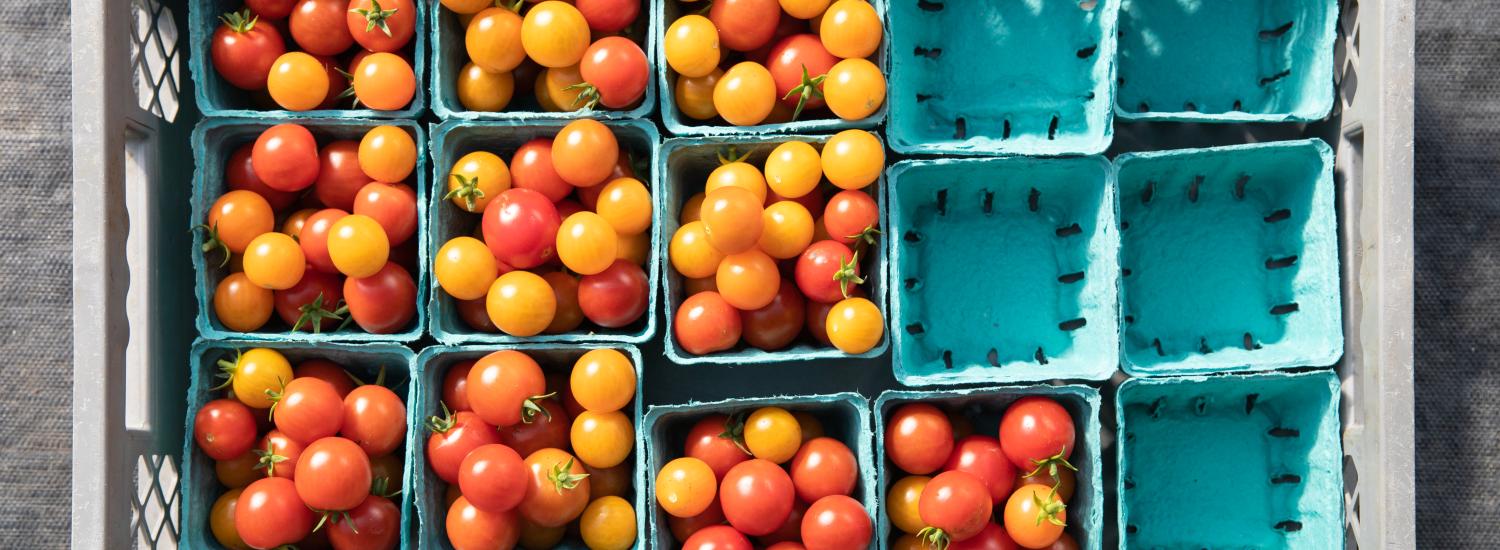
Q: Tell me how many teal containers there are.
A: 15